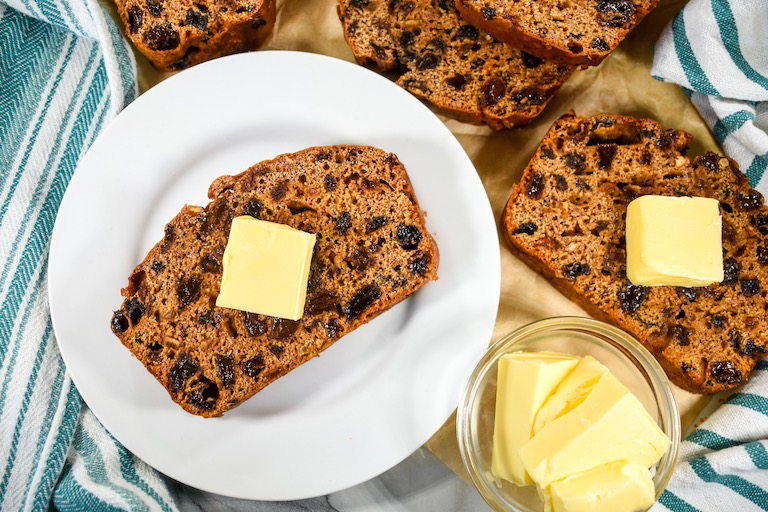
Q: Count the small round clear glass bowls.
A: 1